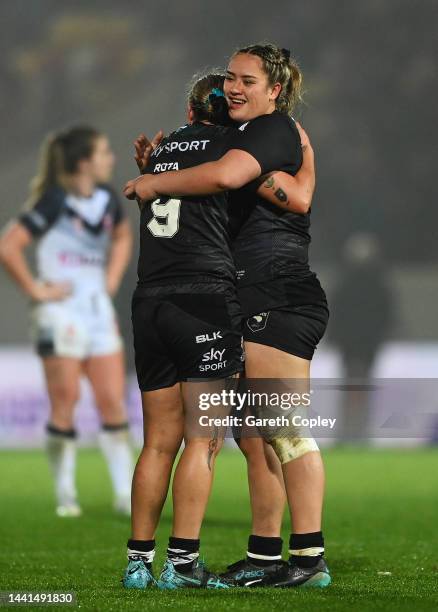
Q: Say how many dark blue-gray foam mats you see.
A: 0